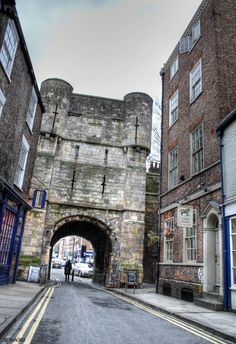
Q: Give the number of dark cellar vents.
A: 2